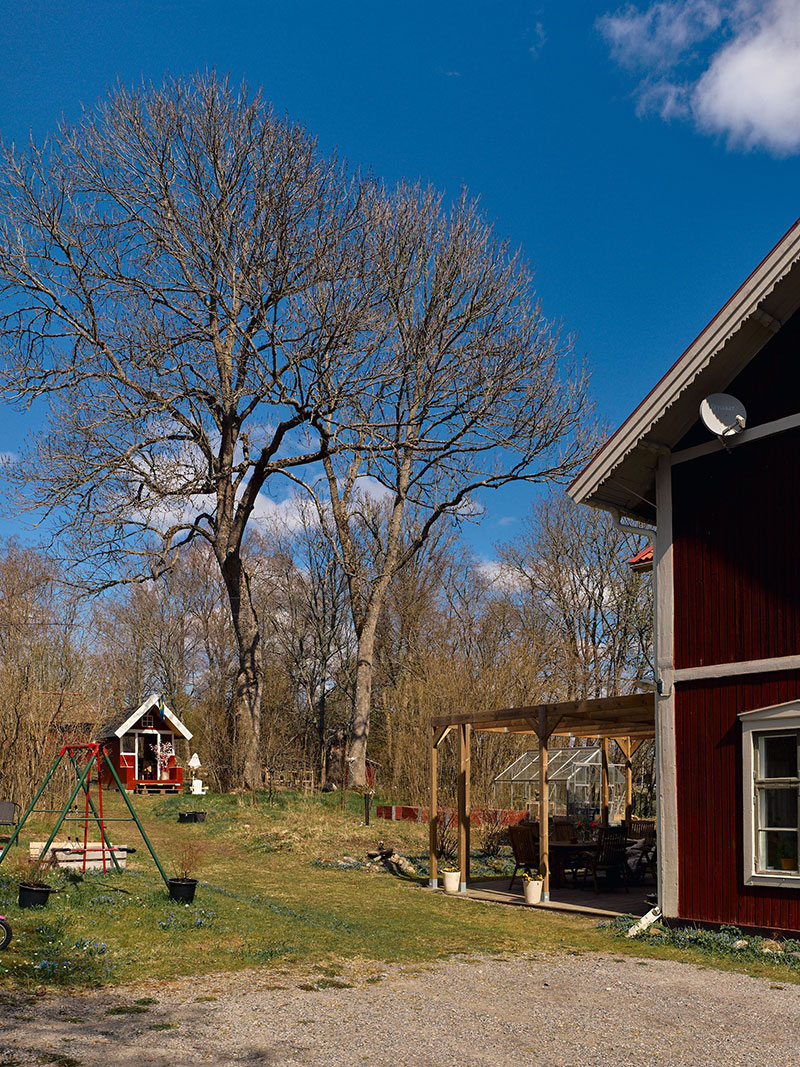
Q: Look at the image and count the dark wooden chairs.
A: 5